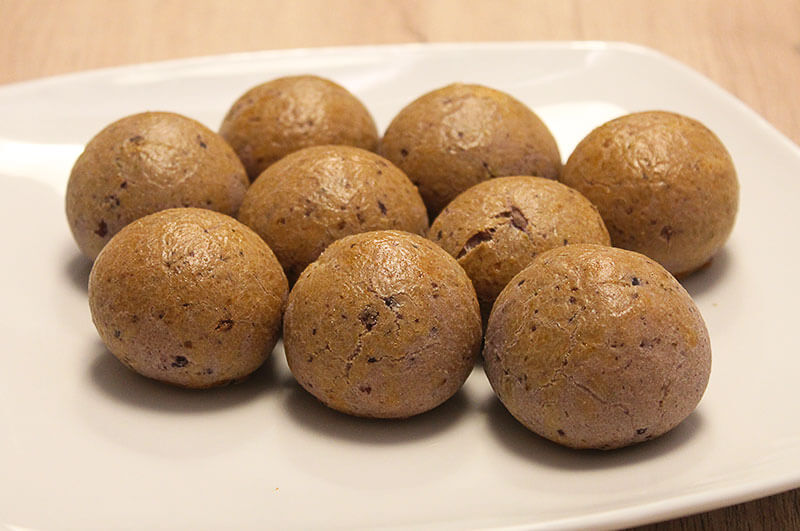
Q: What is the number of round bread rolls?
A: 9